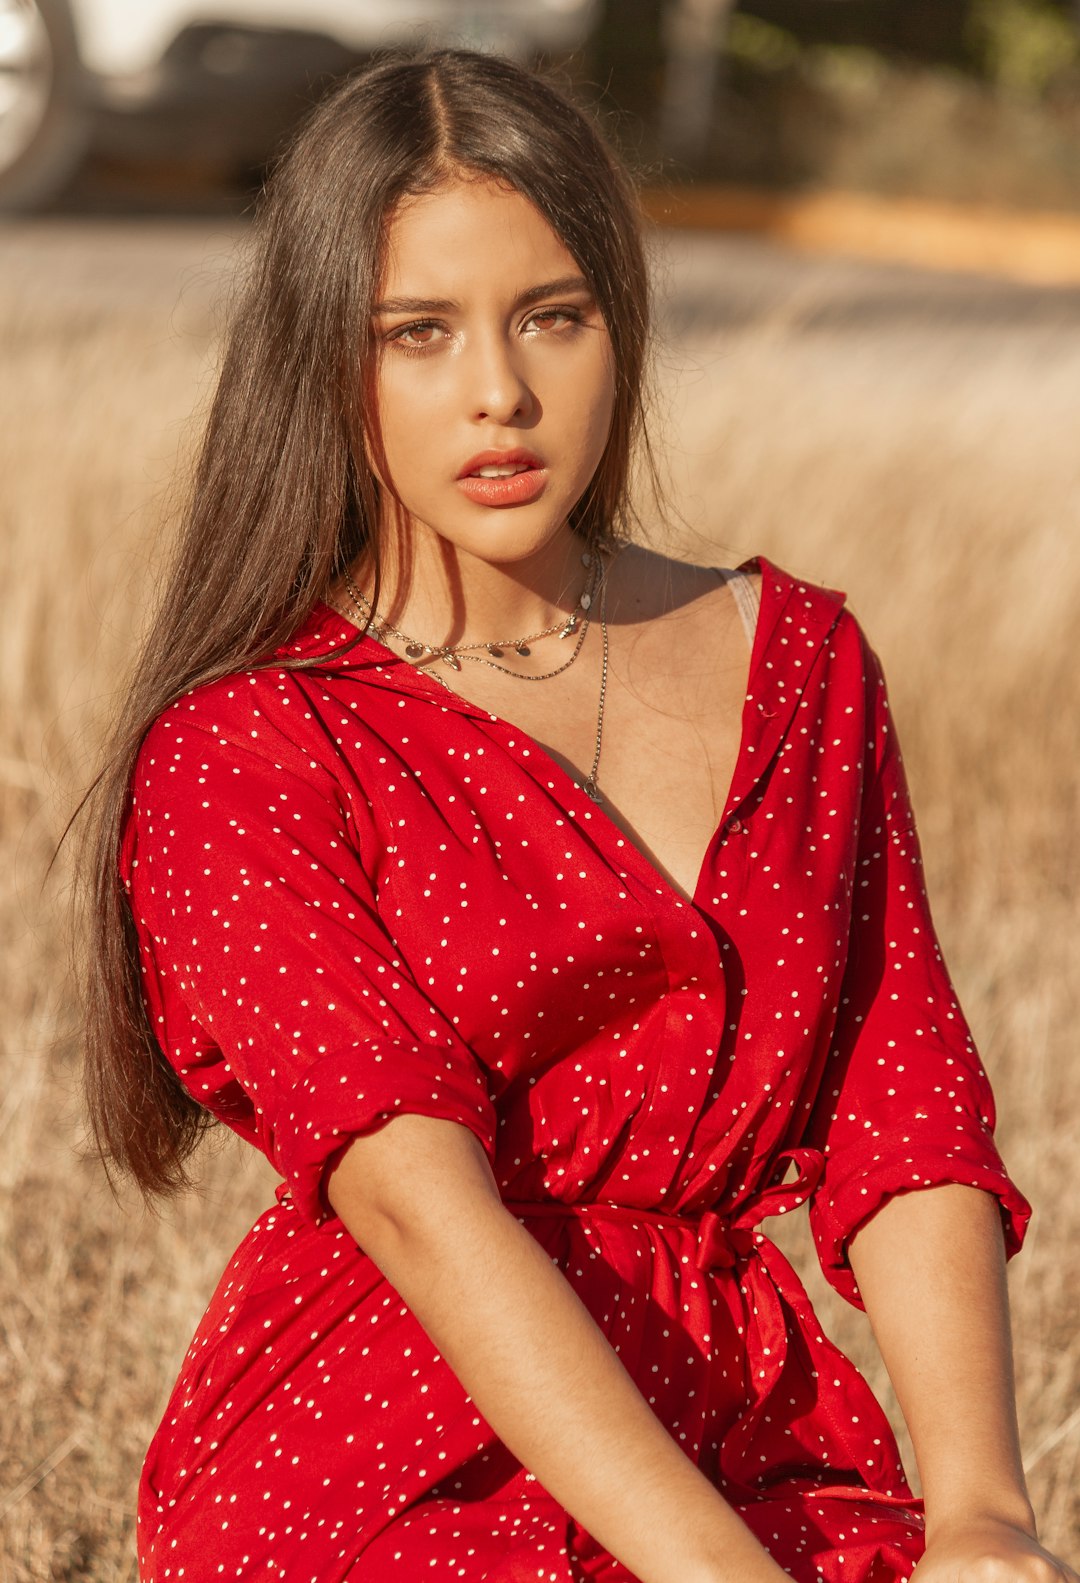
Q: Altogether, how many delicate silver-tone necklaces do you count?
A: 3